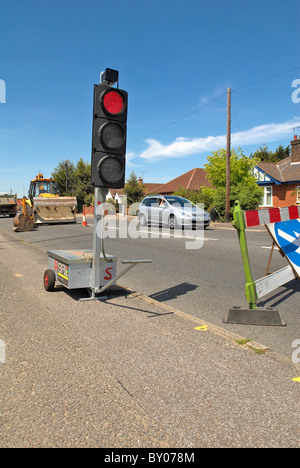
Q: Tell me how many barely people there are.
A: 1